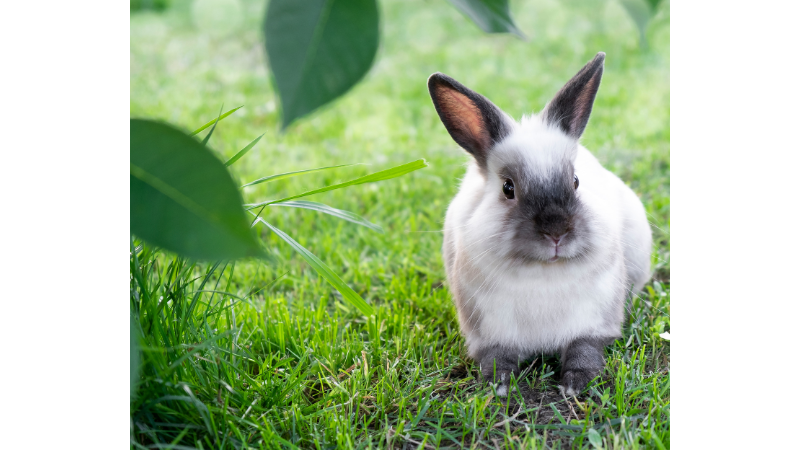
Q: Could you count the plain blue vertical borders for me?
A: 0